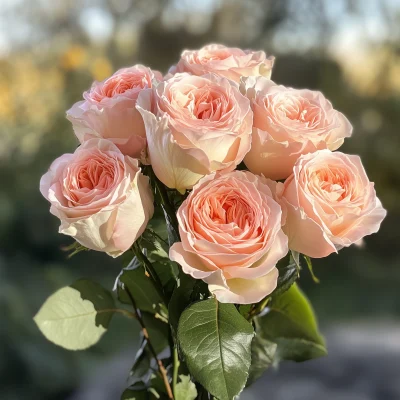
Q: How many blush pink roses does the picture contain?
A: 7